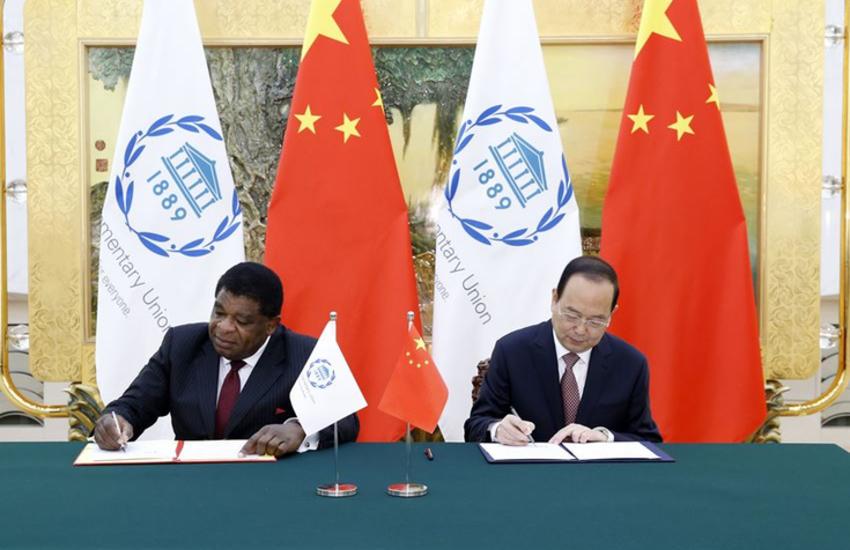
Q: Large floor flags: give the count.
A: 4